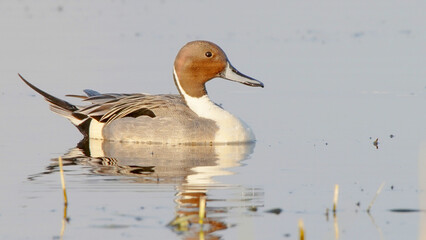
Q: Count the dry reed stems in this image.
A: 5